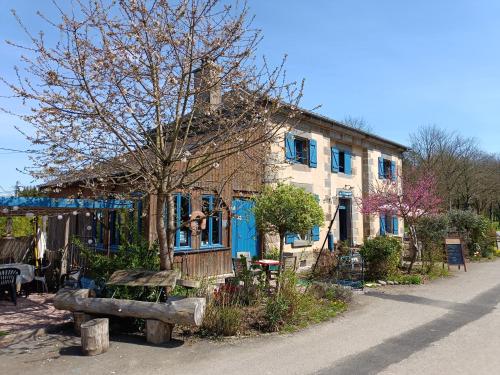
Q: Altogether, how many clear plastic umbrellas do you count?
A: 0